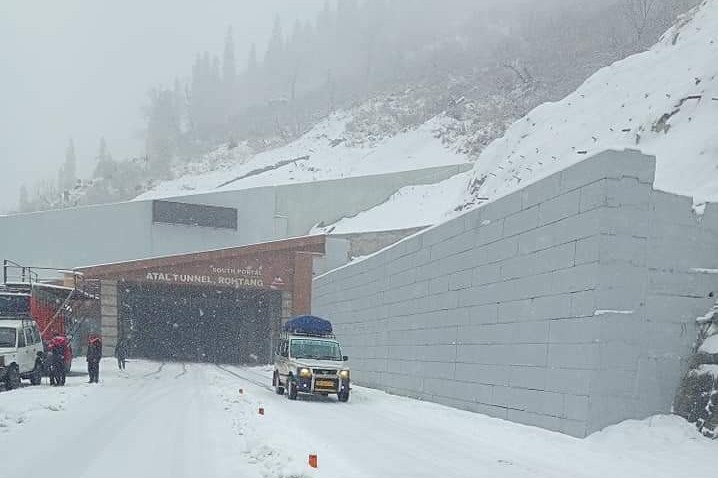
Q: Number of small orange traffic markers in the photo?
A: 3